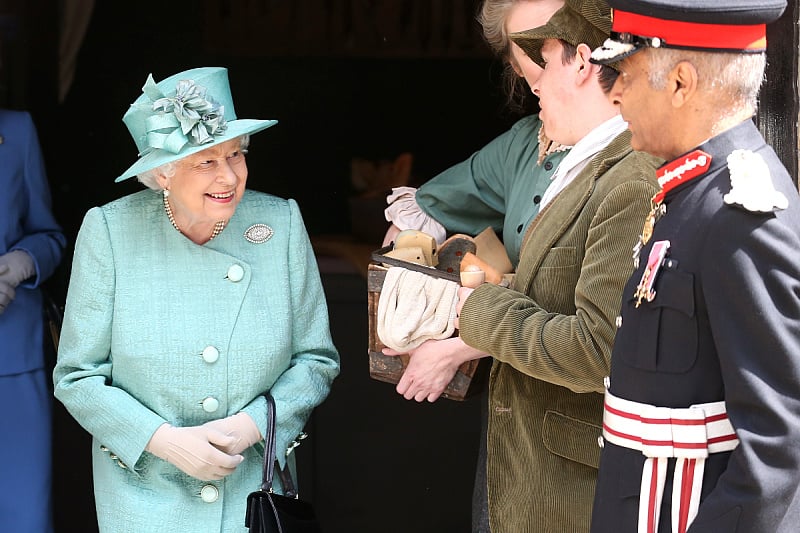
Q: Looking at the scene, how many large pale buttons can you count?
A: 4